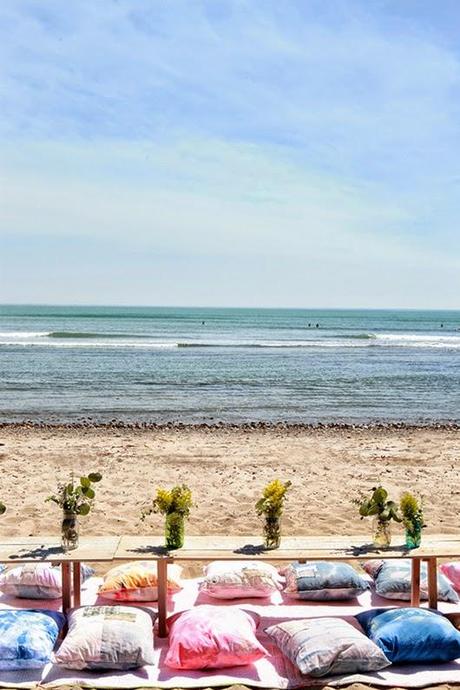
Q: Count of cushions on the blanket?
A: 11